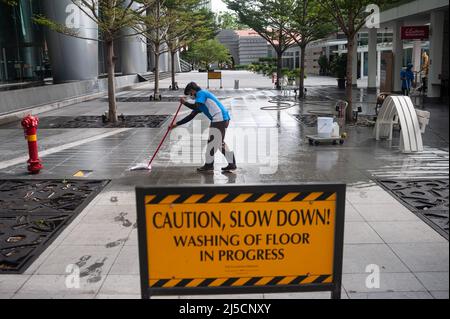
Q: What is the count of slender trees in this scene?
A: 6